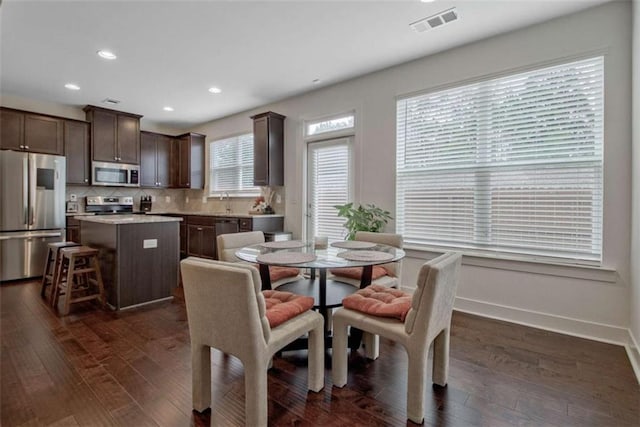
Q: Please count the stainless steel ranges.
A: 1